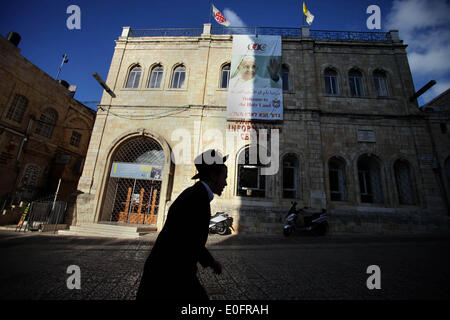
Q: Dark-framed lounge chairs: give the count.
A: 0